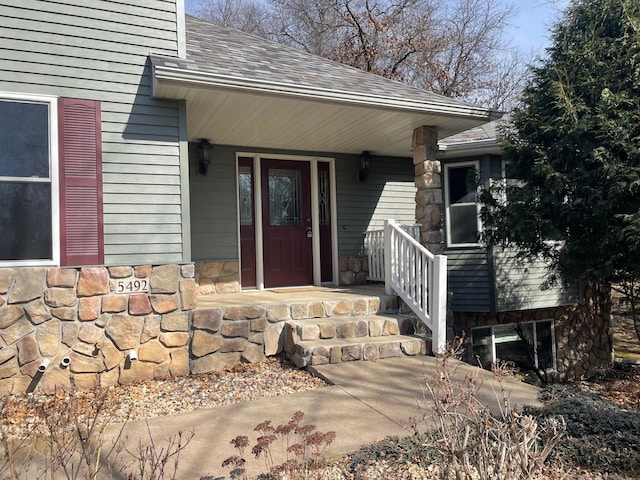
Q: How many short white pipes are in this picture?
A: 3